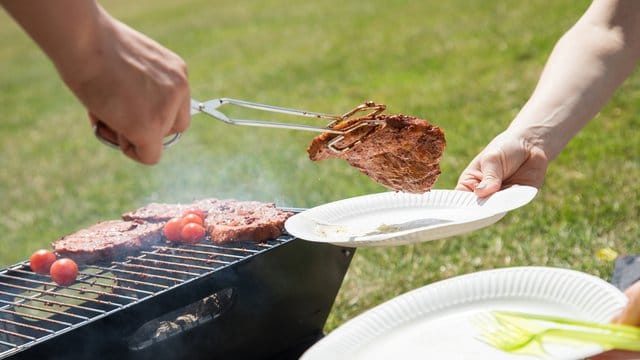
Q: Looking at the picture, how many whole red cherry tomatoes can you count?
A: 6